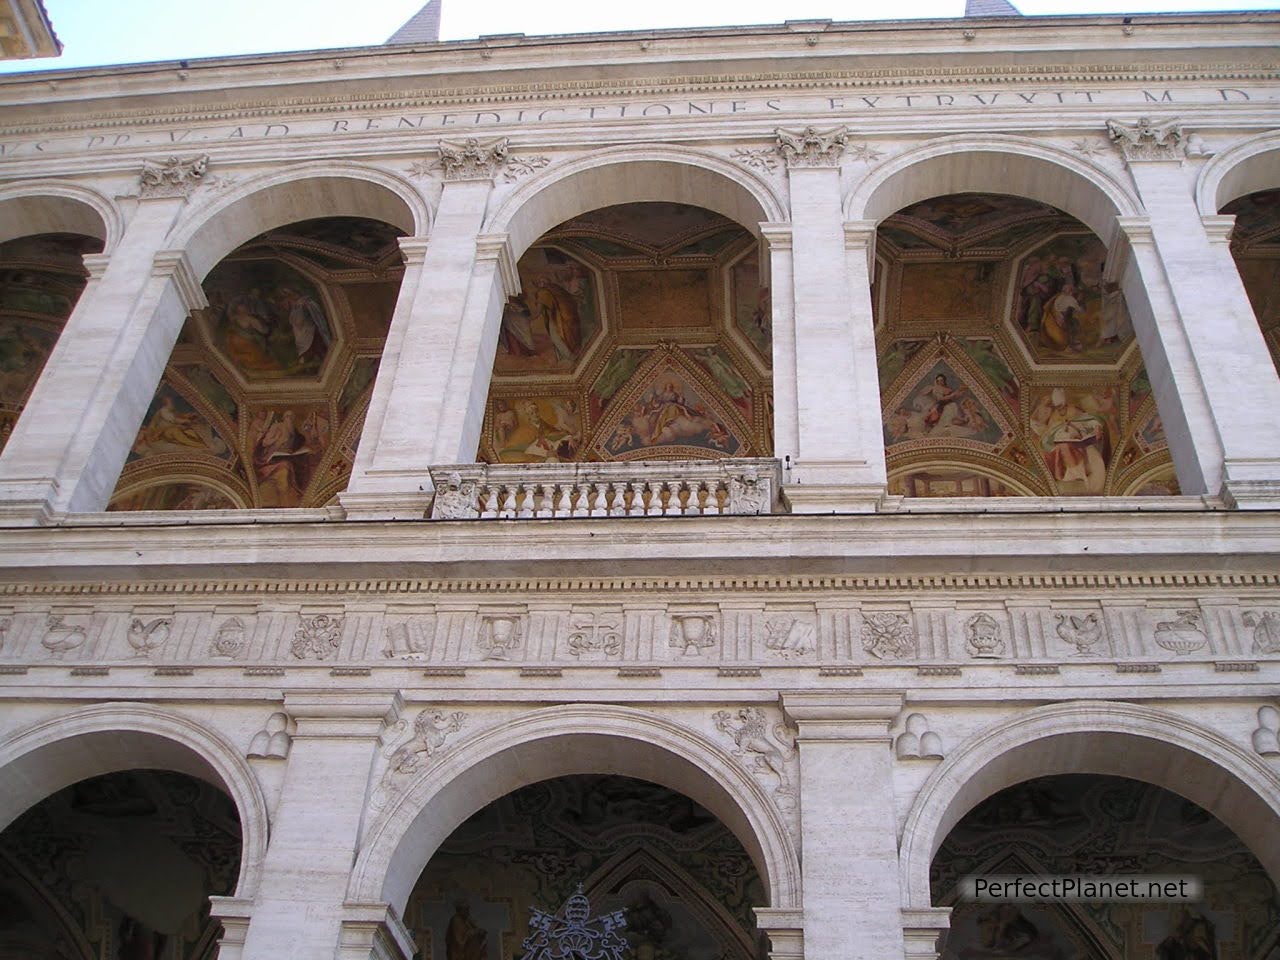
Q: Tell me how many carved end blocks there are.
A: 2